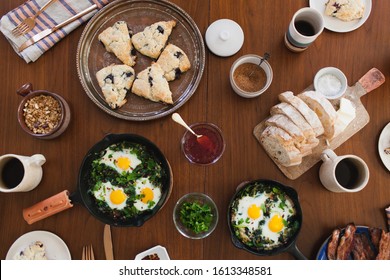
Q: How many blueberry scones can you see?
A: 7